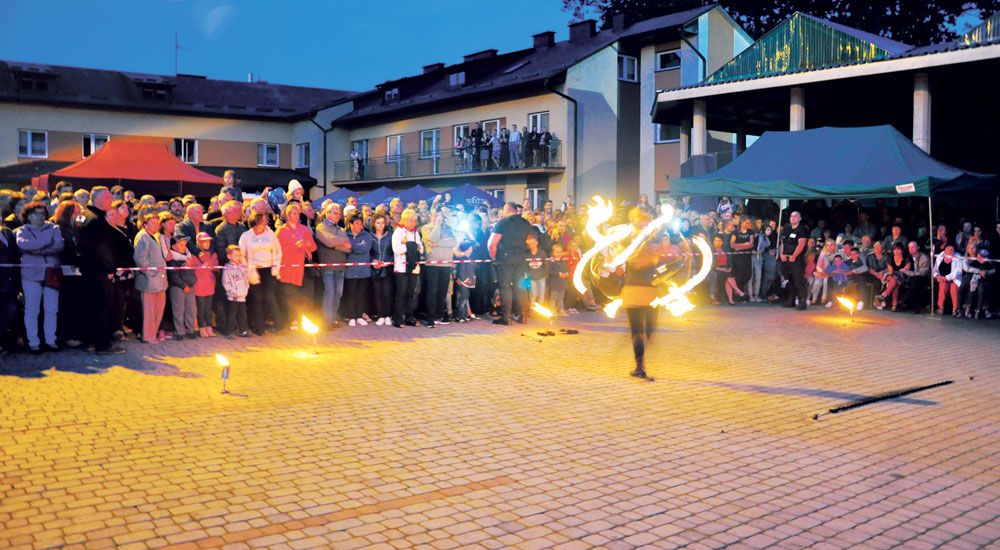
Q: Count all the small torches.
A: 4